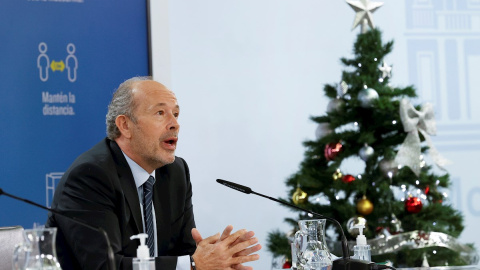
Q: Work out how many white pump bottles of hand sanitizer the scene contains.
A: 2